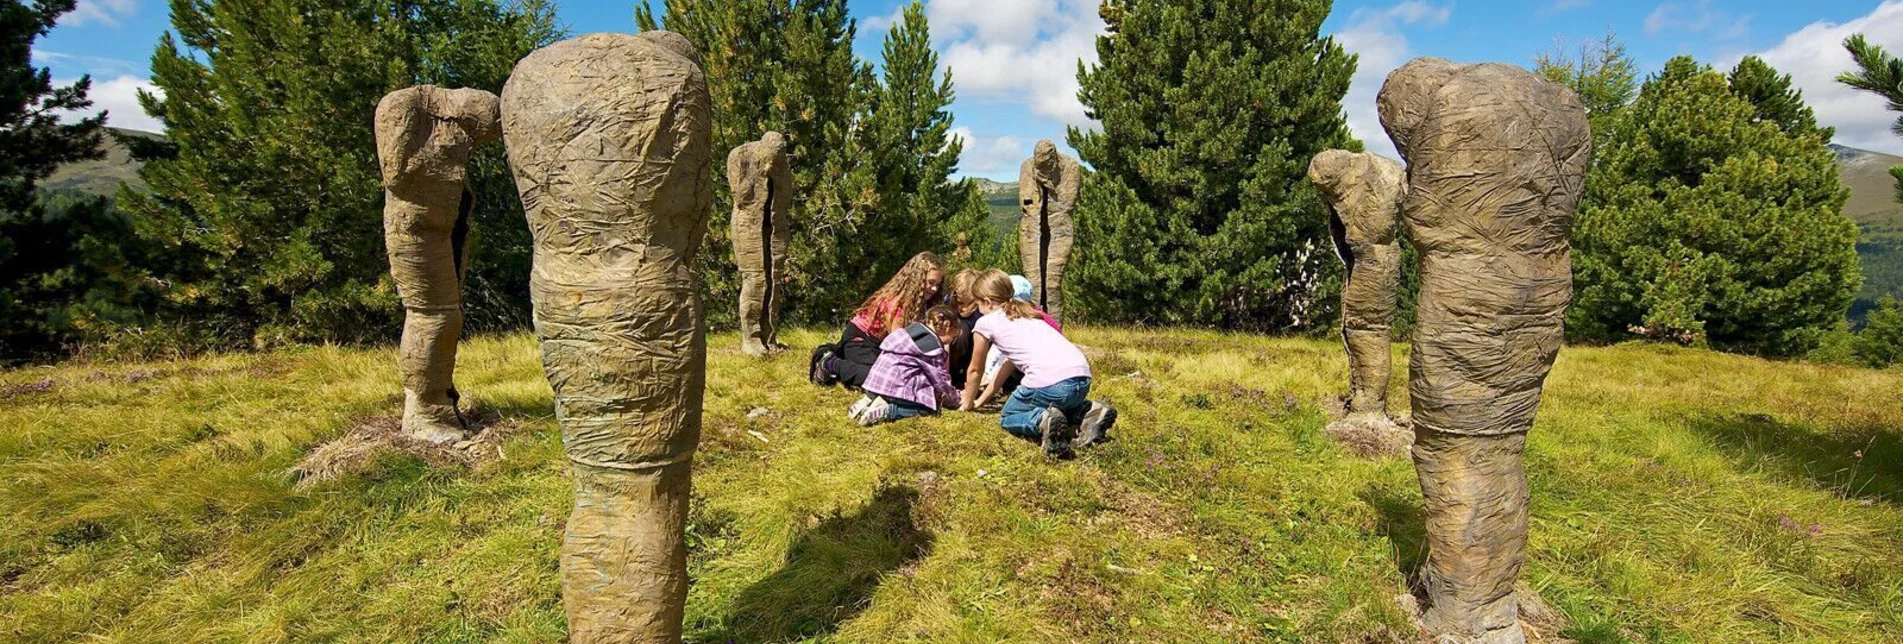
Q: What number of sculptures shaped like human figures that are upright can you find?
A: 6